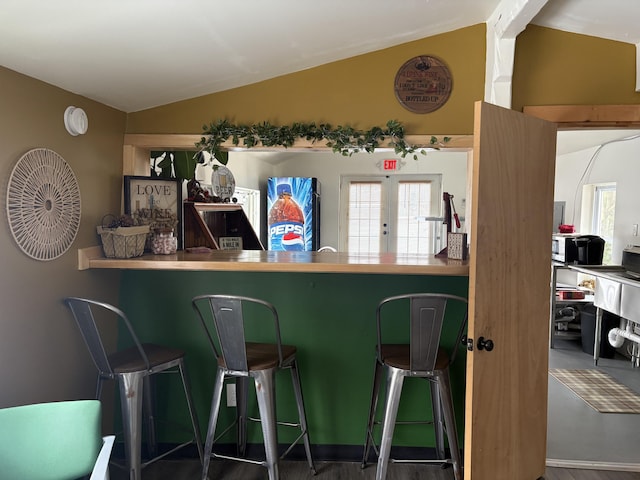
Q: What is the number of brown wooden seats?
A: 3